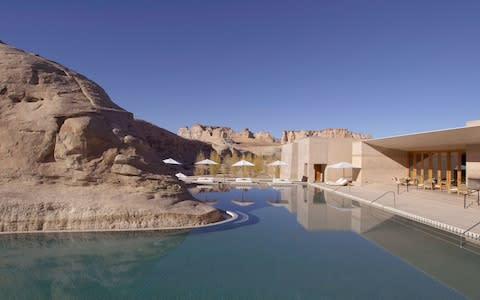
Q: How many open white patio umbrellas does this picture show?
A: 5